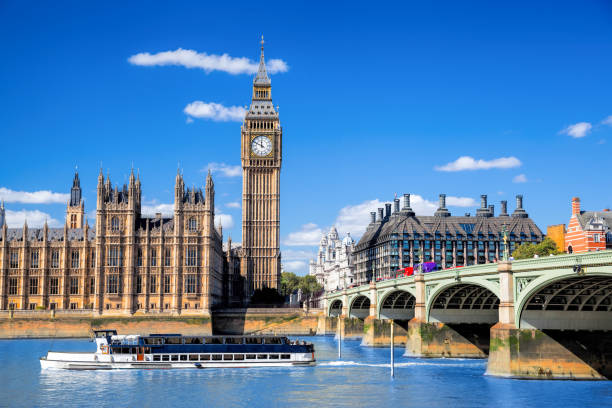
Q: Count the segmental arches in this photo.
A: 5